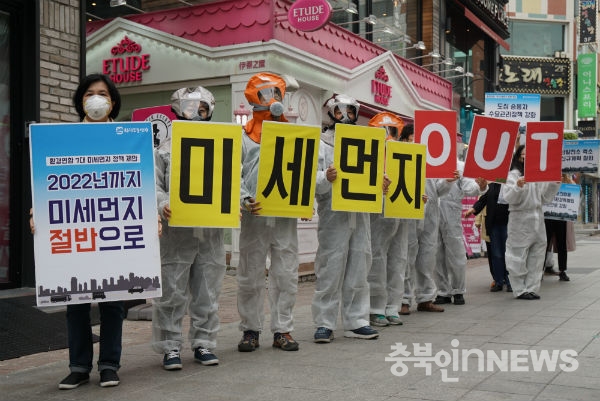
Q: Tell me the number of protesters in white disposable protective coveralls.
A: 7